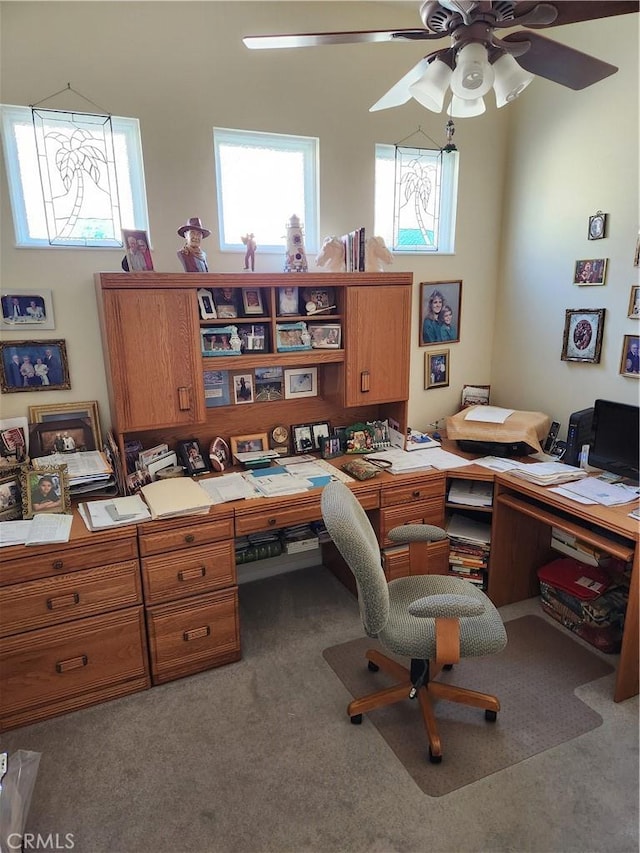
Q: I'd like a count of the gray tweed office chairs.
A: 1